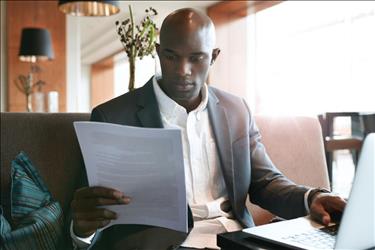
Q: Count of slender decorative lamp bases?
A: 1